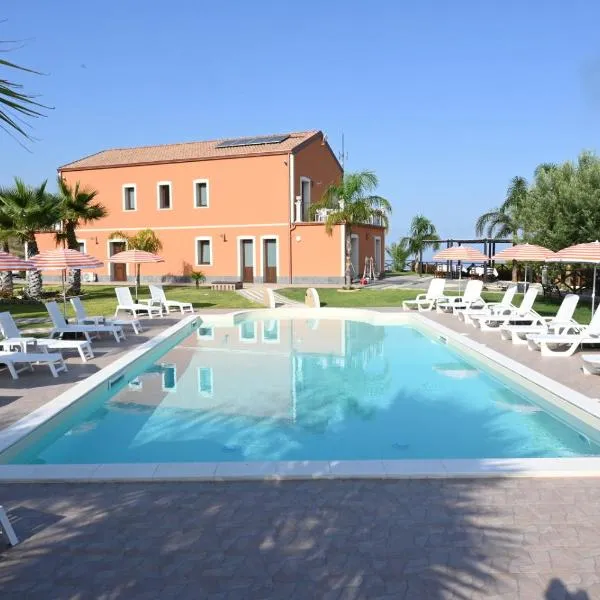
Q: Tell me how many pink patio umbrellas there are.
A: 6